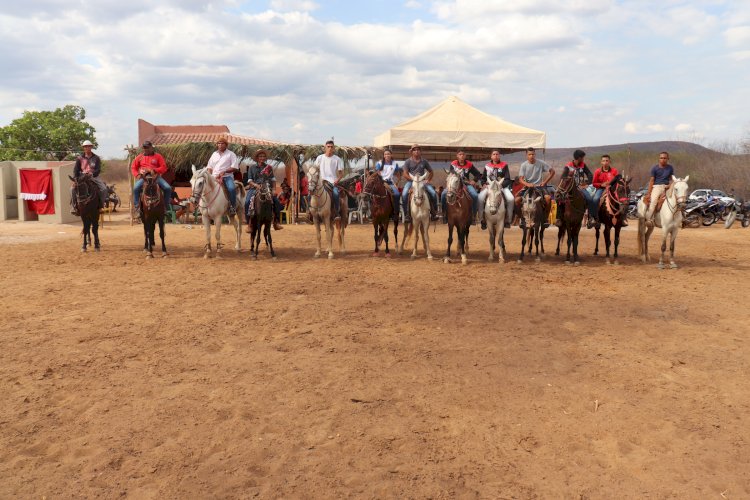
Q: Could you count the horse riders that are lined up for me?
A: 13